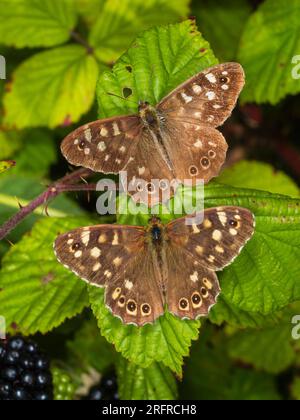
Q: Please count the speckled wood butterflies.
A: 2